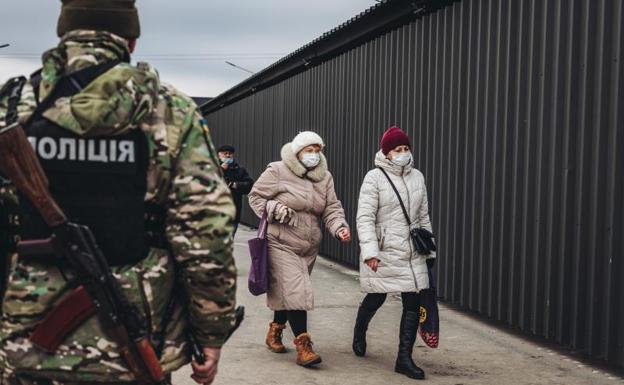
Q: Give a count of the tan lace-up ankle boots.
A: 2